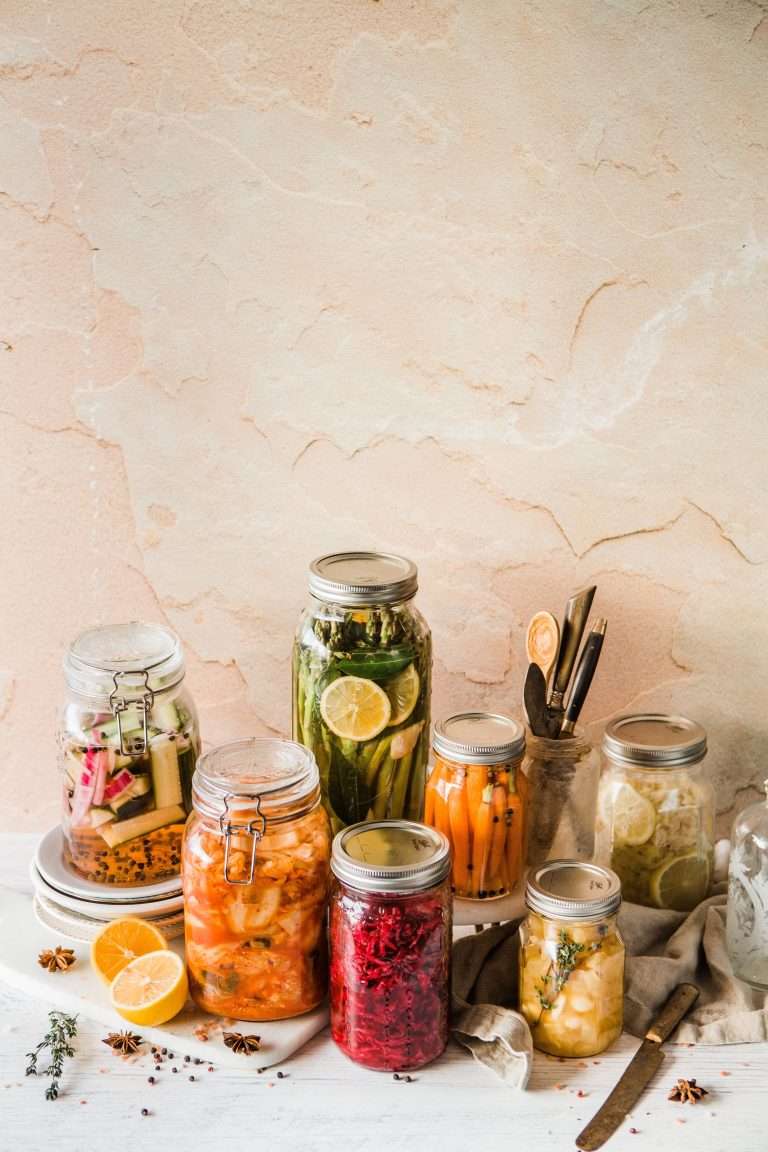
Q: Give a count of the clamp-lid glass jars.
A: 2